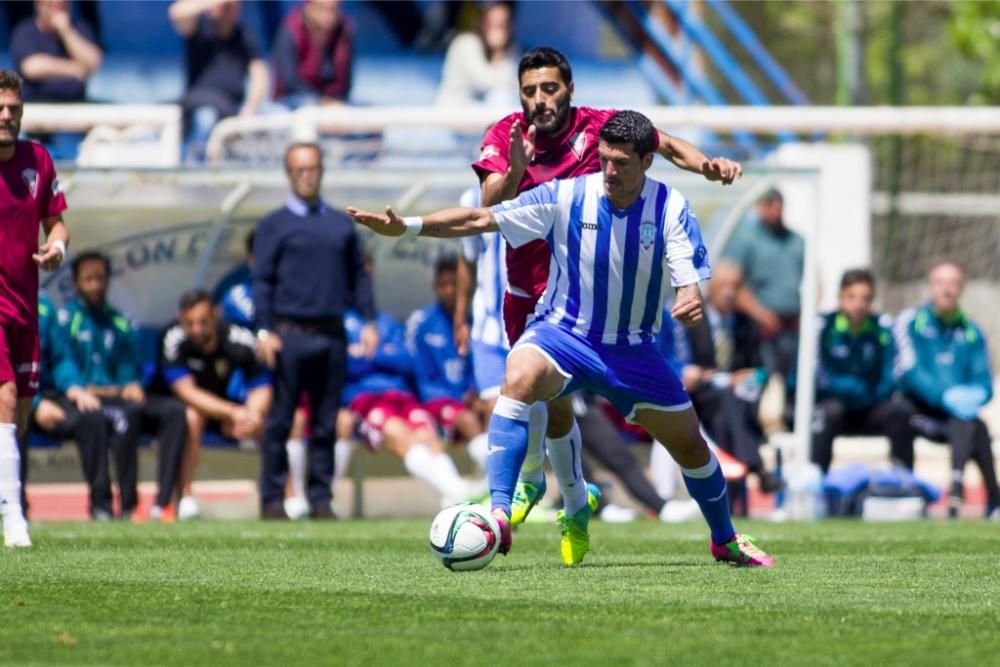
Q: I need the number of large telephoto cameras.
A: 0